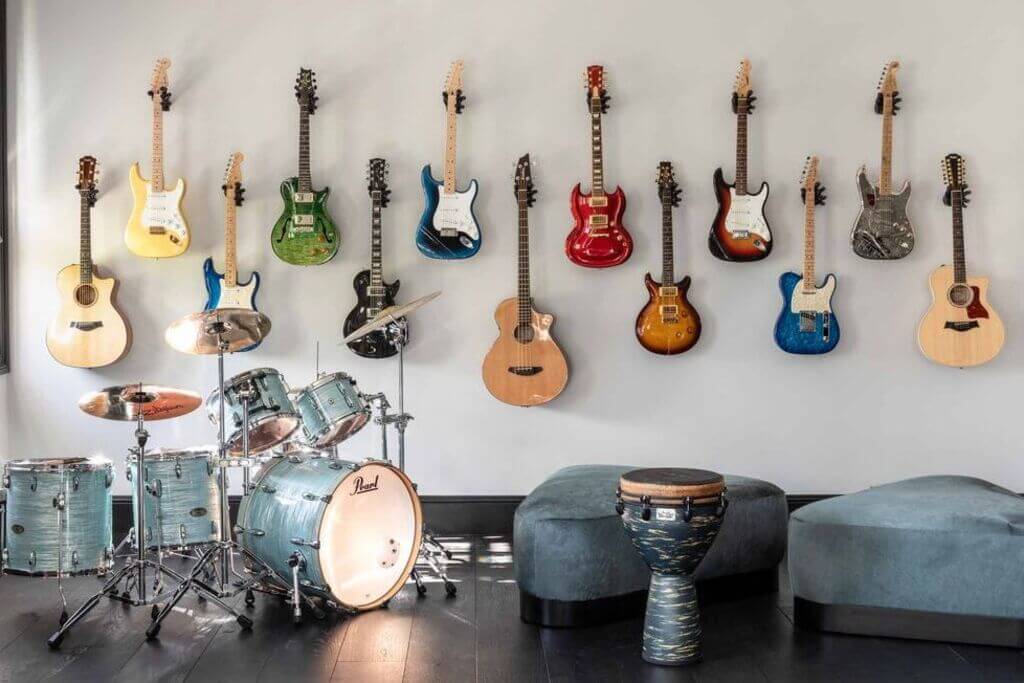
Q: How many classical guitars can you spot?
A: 3